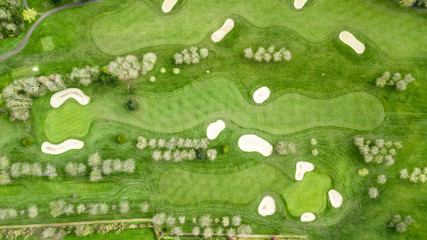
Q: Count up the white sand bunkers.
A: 13